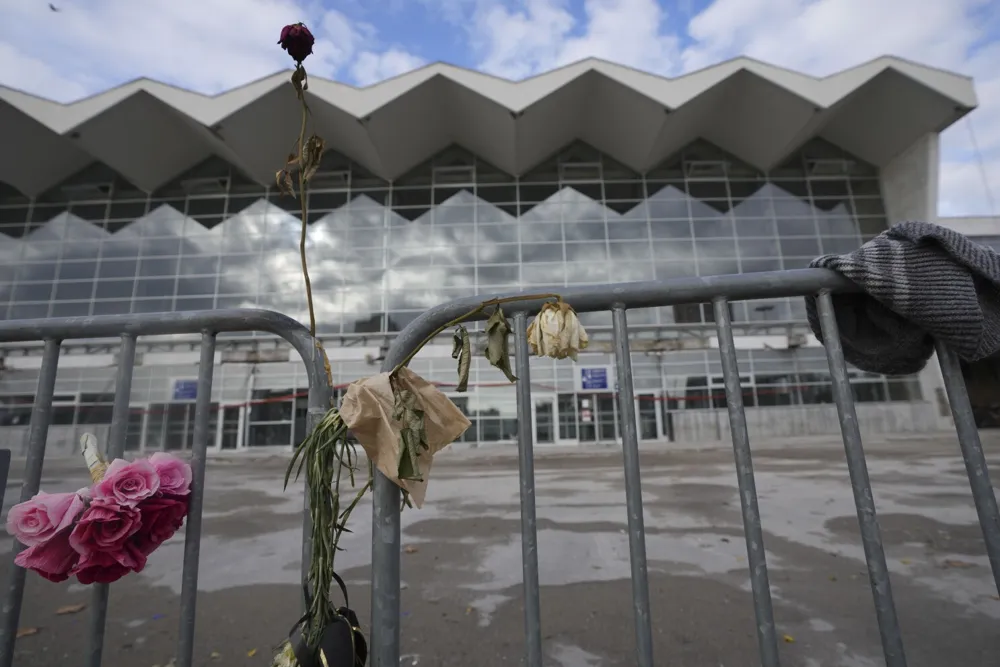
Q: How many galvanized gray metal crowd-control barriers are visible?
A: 2